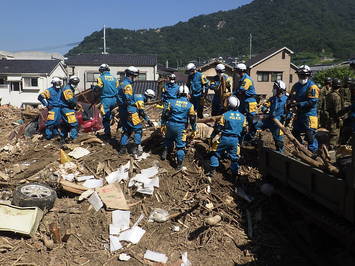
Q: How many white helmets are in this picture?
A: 13